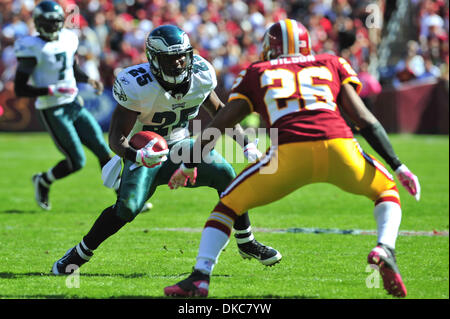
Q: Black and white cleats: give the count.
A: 3